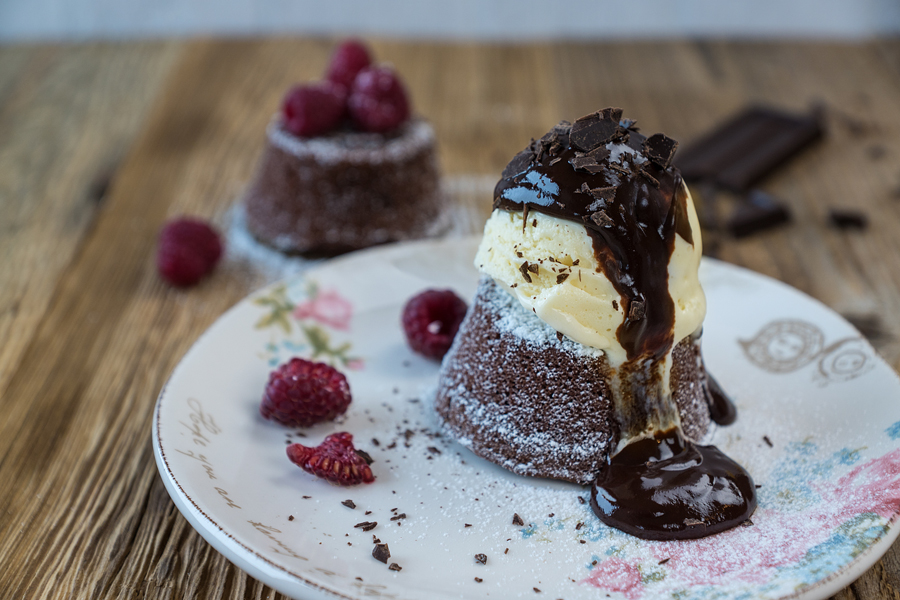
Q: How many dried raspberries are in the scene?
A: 0